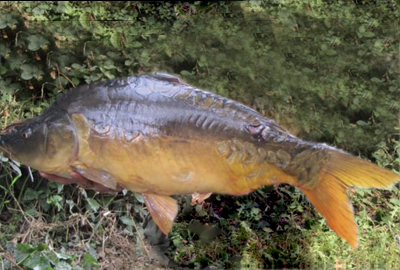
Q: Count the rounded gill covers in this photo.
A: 1